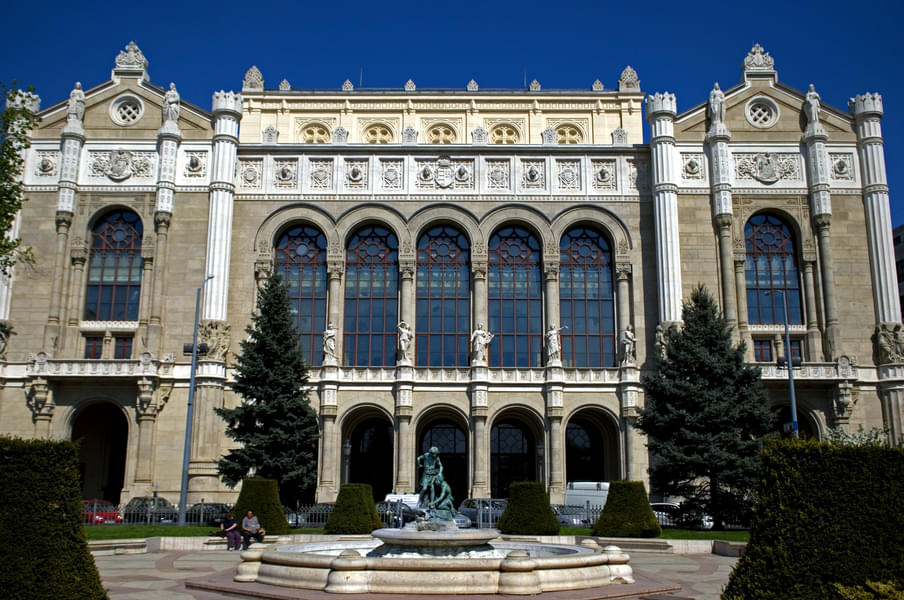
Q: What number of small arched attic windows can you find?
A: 5